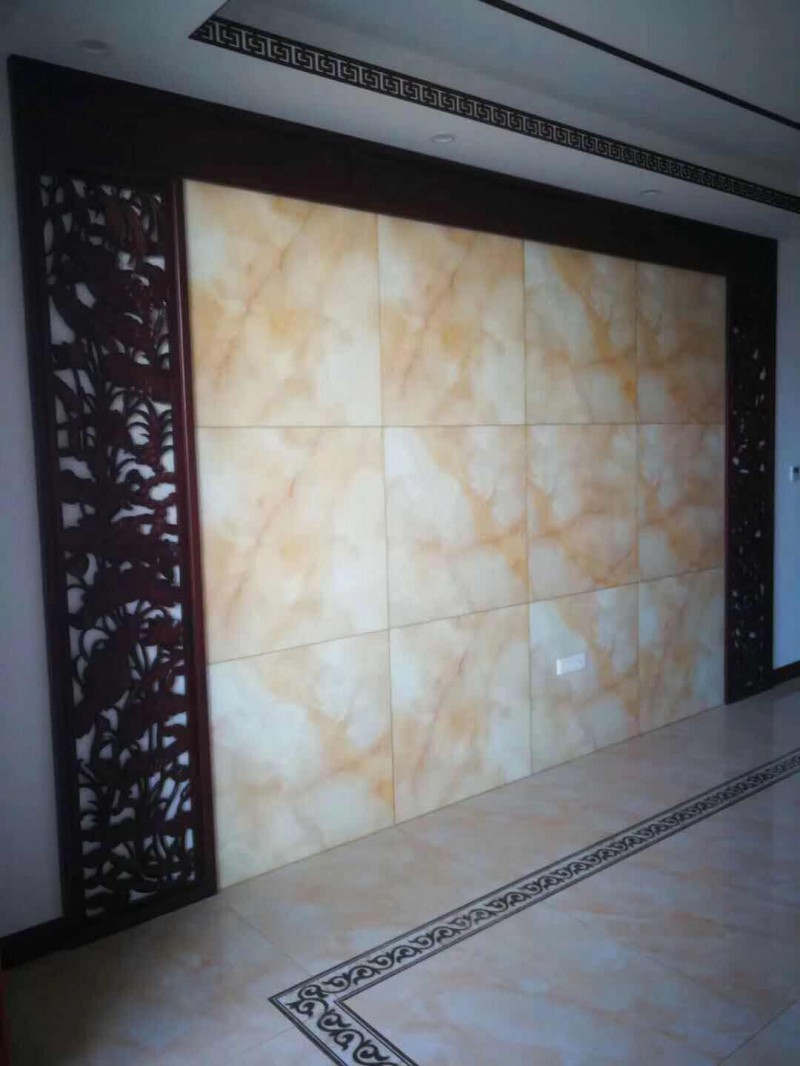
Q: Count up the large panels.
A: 12